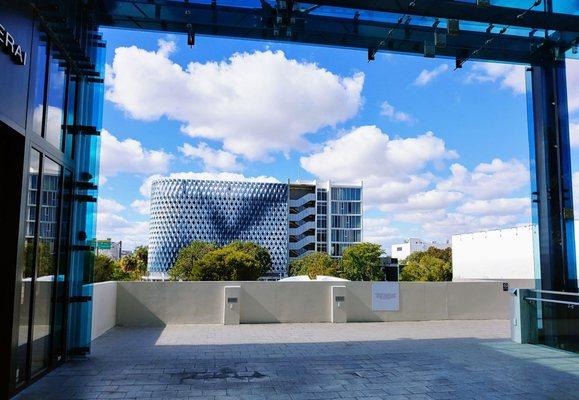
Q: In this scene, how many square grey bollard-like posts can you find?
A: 2